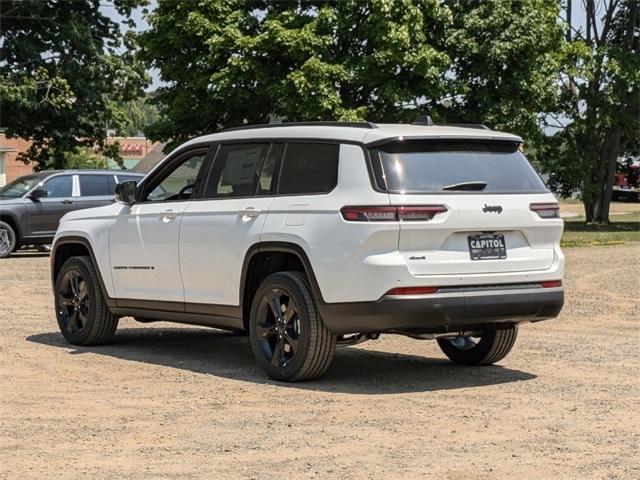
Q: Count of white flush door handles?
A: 2